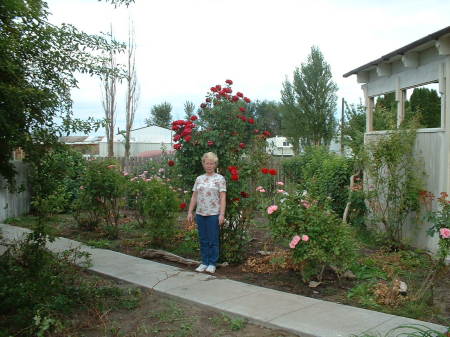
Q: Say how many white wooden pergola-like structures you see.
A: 1